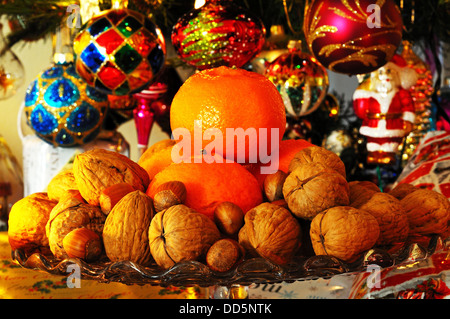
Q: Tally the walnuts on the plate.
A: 14